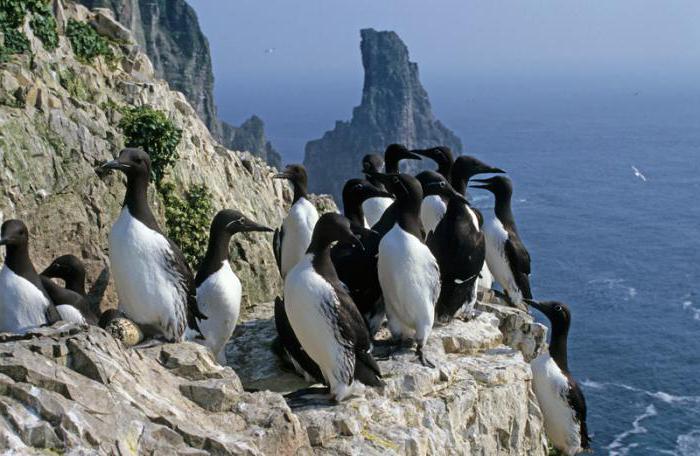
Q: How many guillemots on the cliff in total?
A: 15